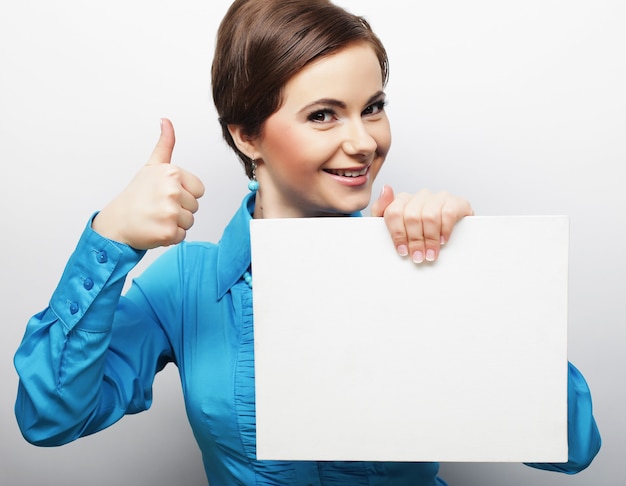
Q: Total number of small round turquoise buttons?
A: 3